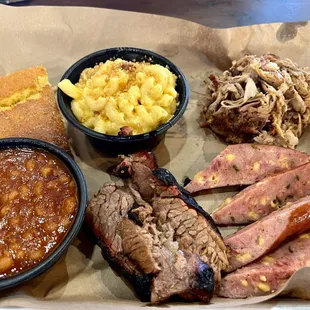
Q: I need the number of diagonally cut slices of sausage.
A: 4